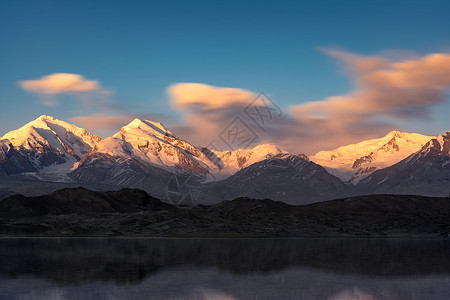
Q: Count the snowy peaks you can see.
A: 4